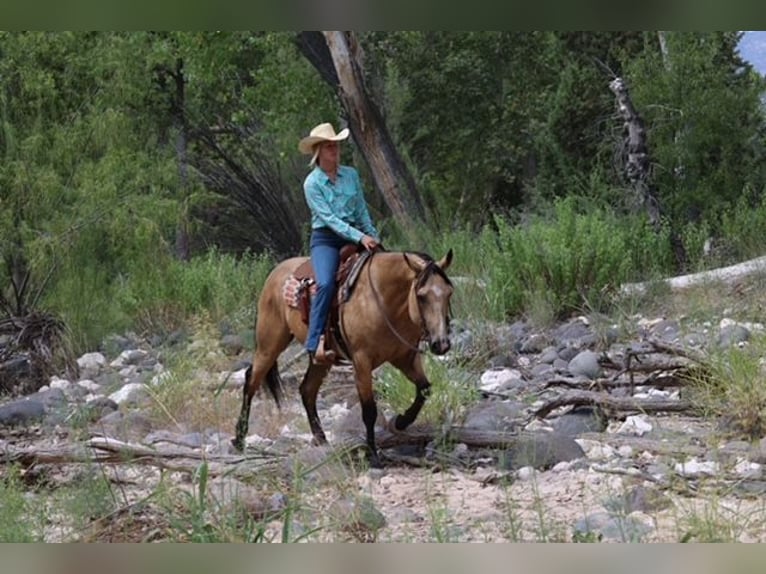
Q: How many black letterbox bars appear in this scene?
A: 0